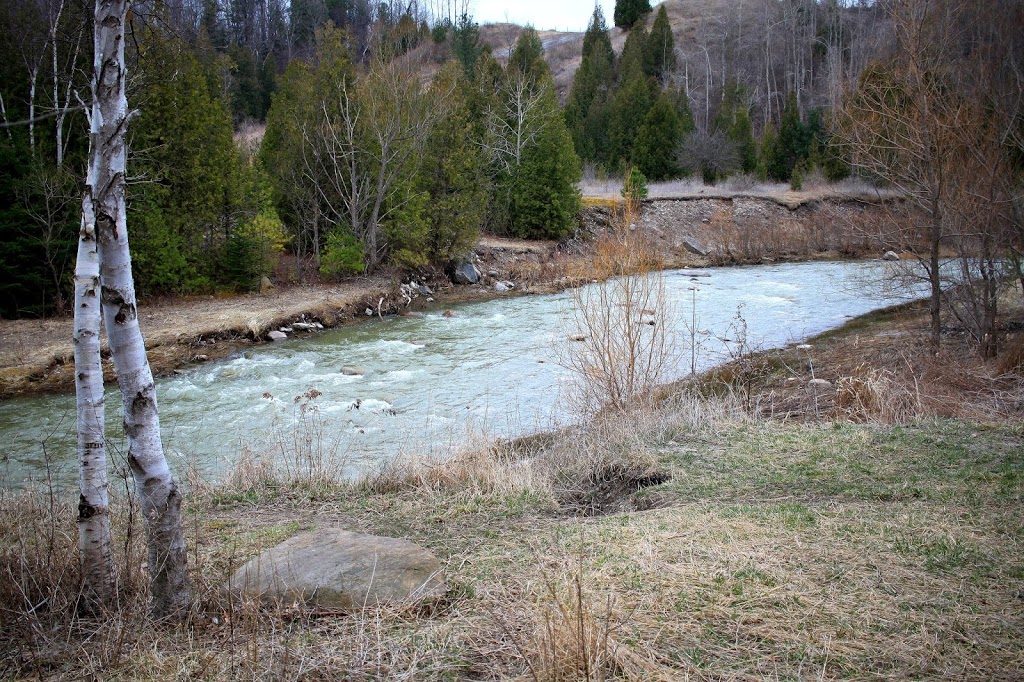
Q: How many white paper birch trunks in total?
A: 2